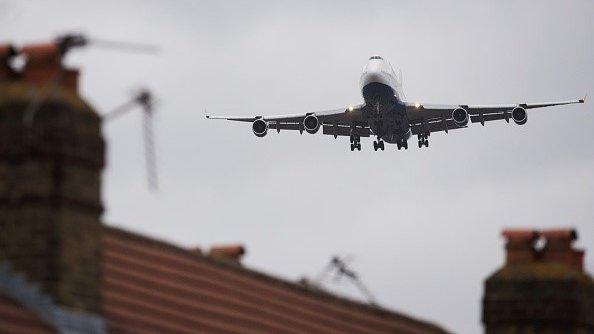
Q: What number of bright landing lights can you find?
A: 2